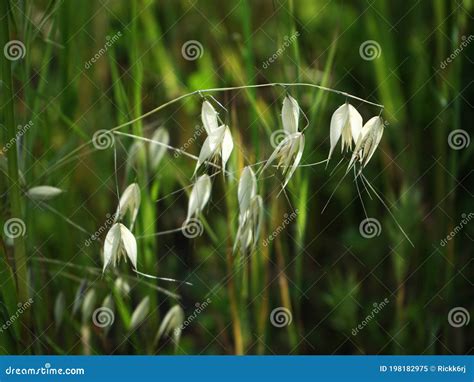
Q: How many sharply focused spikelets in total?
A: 11